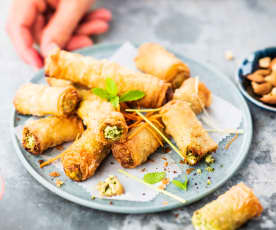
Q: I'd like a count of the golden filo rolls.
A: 11